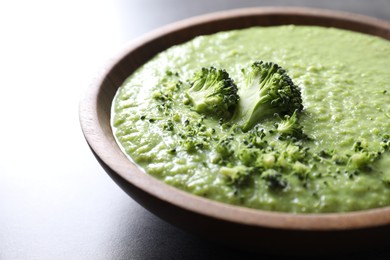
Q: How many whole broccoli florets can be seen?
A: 2